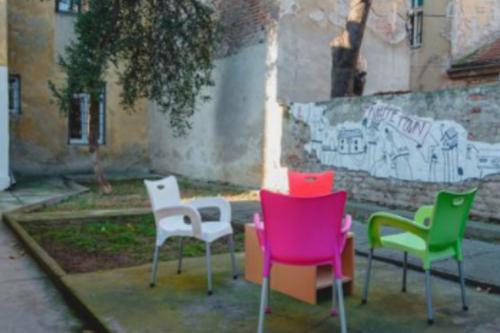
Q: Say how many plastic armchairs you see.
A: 4